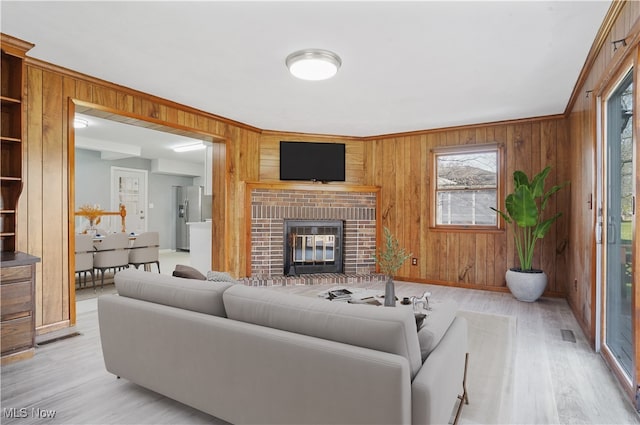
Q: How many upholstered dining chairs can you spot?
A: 3